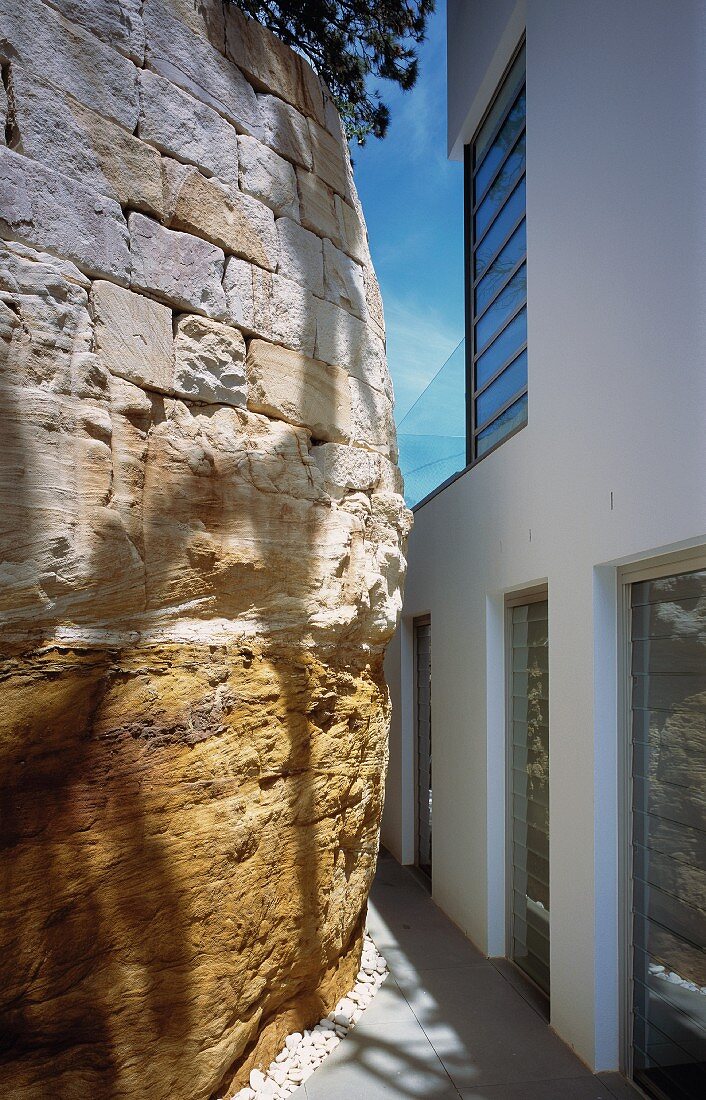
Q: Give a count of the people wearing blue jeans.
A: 0